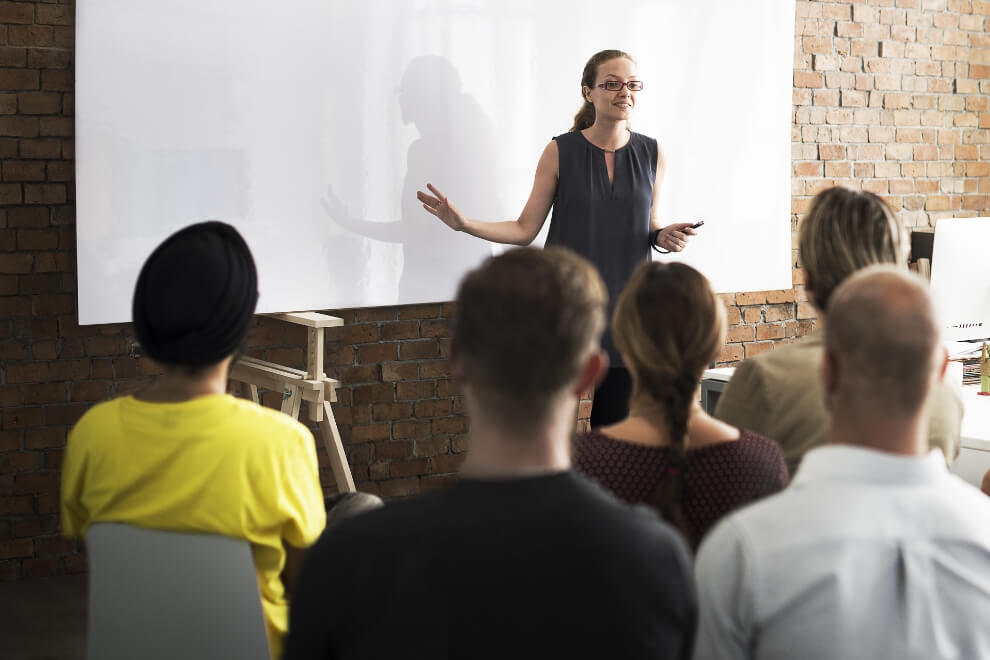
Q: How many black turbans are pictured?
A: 1